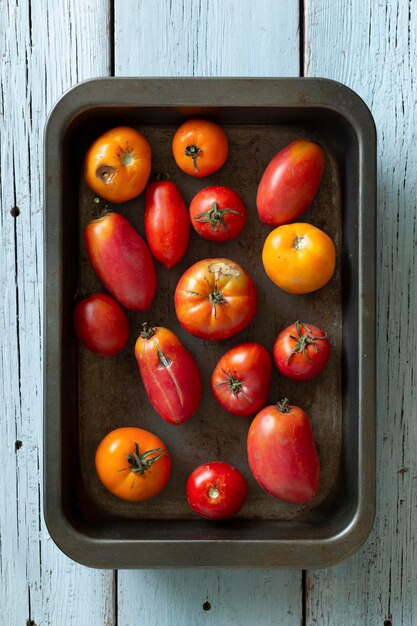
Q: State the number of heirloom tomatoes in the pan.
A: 15